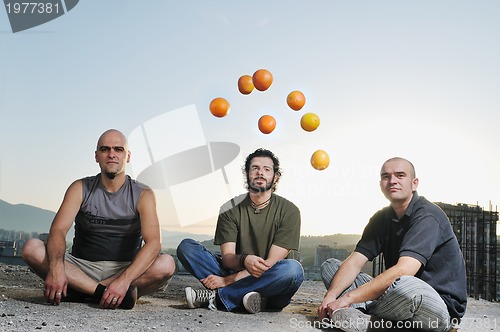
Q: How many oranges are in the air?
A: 7